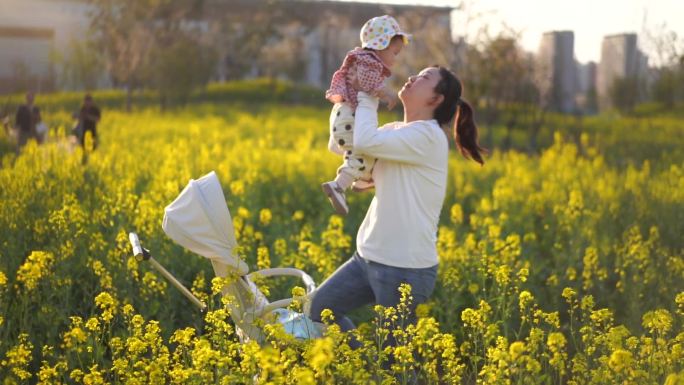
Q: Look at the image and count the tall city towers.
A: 2